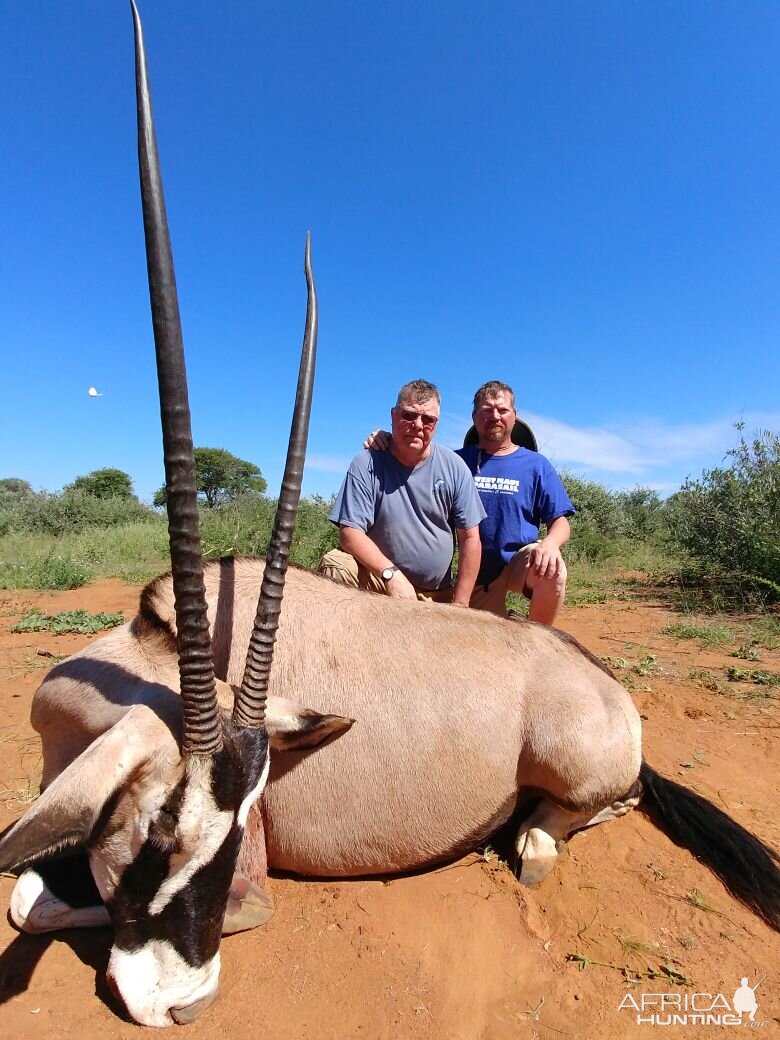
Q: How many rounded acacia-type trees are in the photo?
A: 2